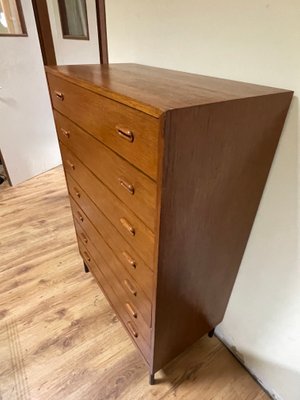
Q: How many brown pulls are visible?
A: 14